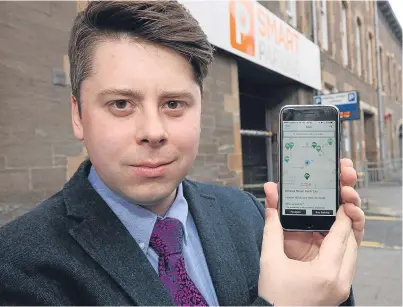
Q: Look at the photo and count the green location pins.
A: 7